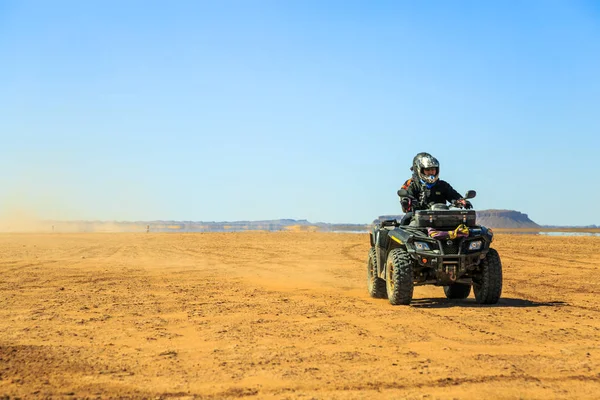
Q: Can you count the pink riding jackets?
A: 0